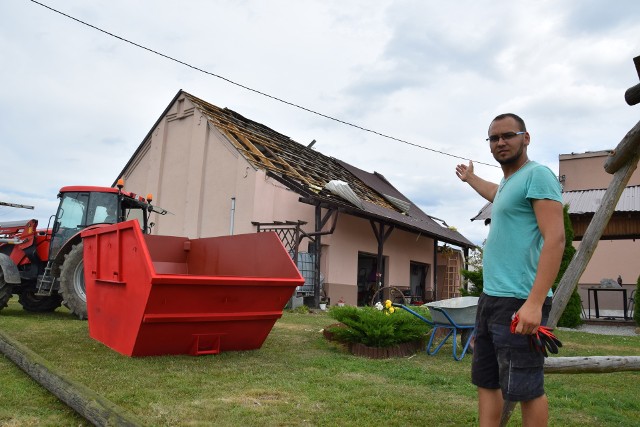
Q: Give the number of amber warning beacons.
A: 2